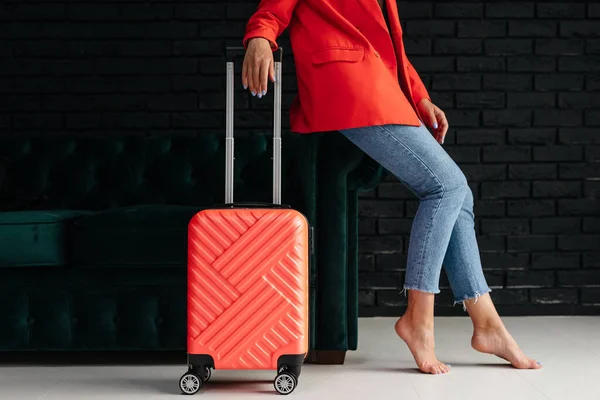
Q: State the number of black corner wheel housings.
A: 2